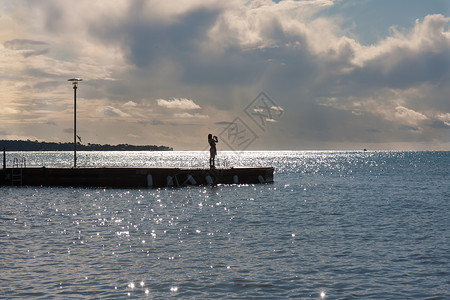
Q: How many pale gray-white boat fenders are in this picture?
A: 6